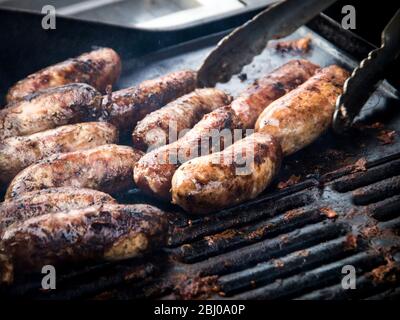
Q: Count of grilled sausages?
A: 12